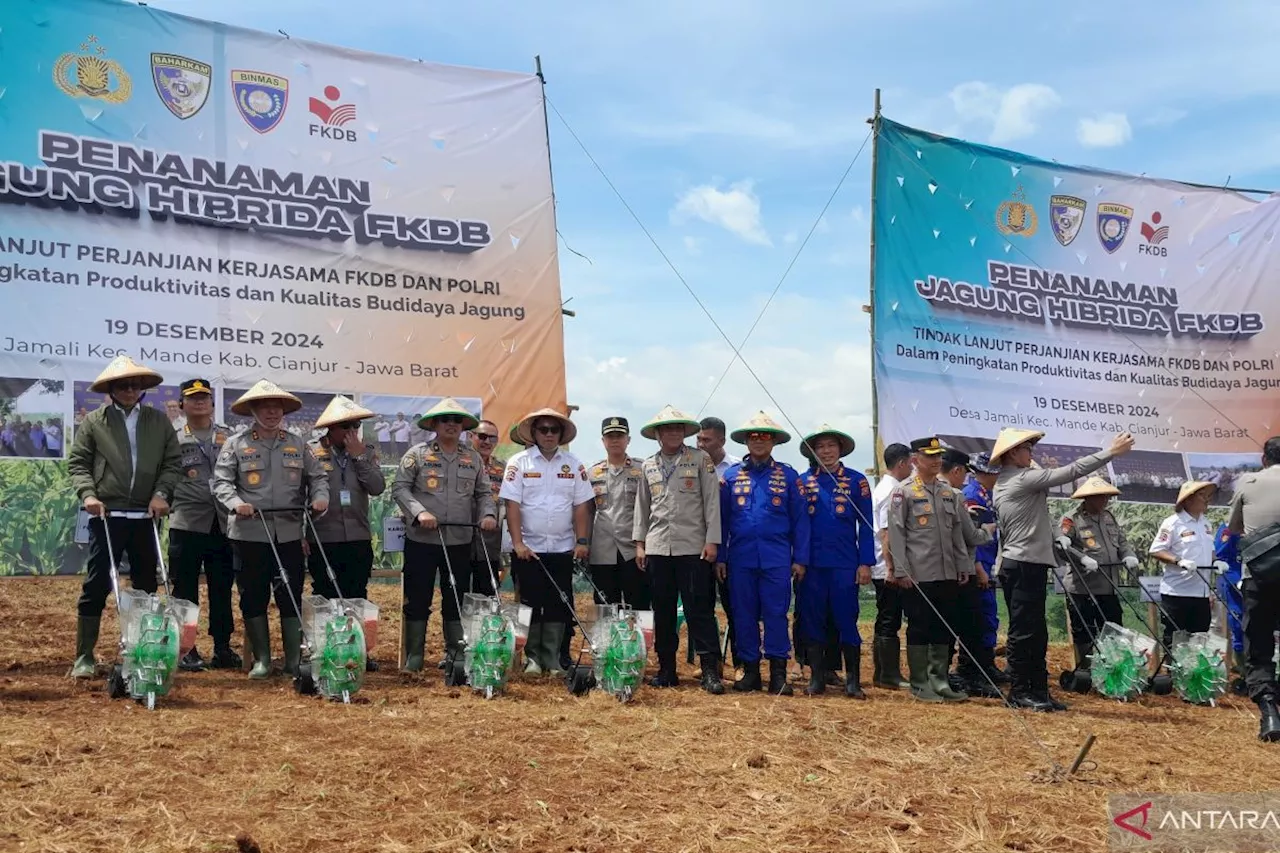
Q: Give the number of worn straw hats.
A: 11